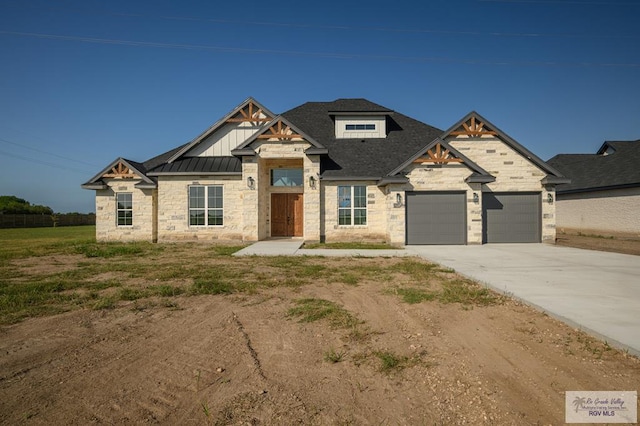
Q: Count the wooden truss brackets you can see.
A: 5